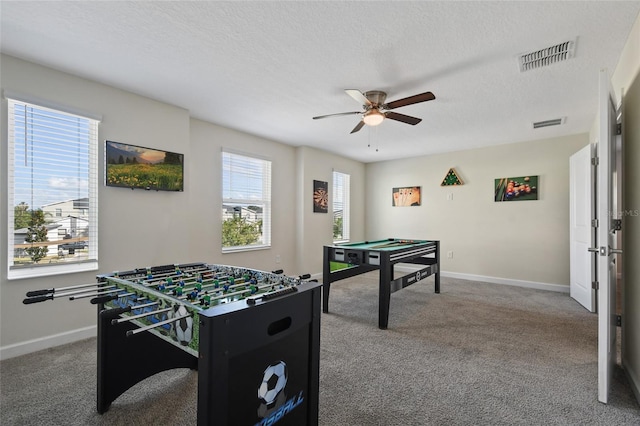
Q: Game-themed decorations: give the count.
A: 4